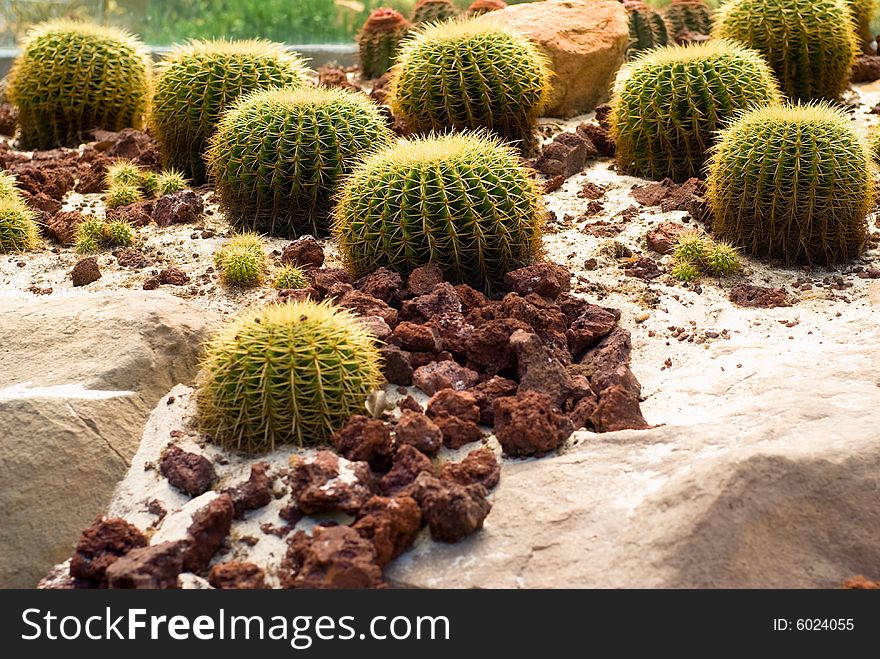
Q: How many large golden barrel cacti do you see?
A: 9